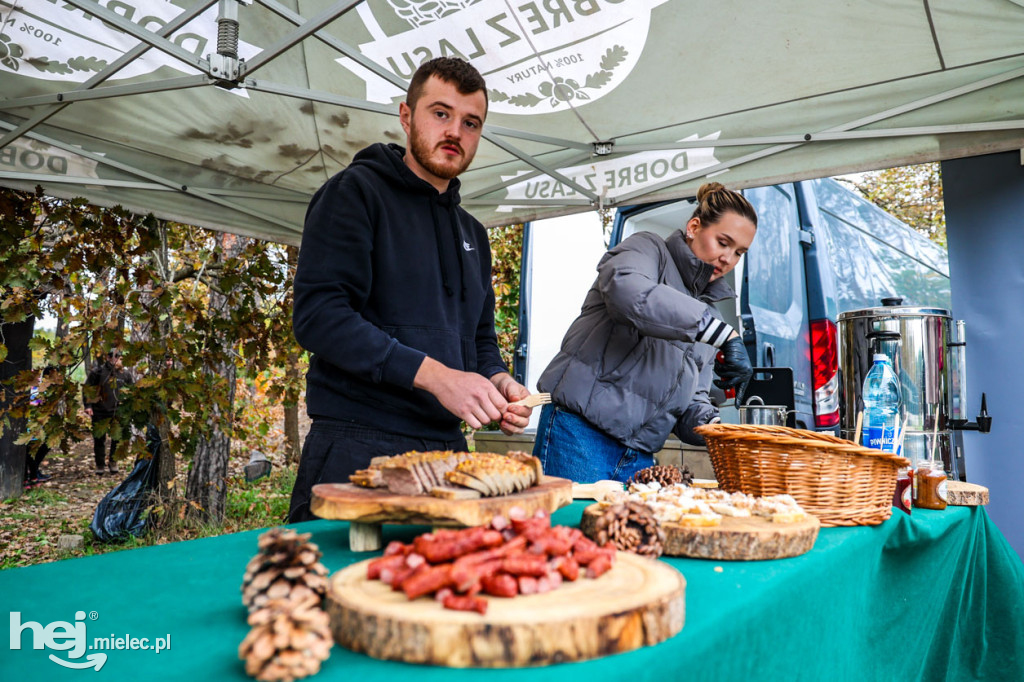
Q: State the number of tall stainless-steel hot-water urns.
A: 1